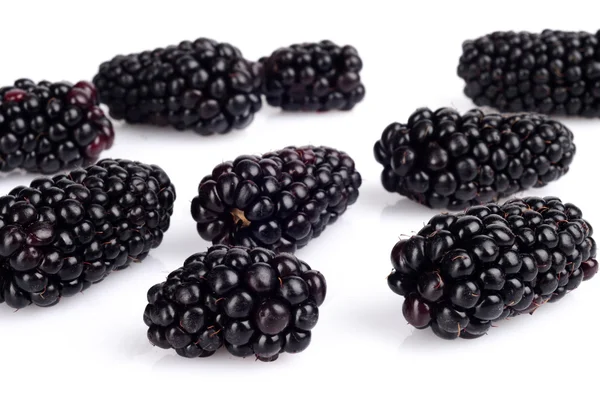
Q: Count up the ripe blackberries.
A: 9